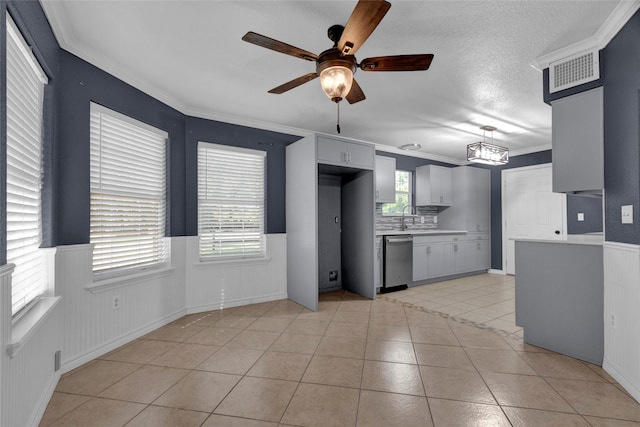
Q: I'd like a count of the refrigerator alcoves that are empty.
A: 1